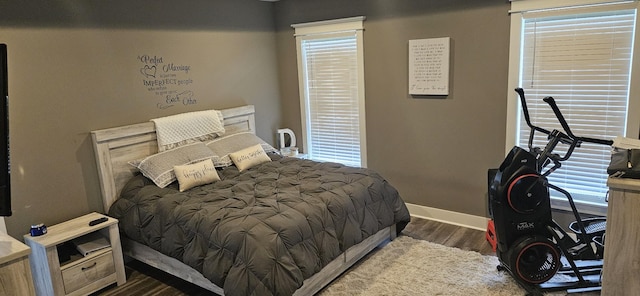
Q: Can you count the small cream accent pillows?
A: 2